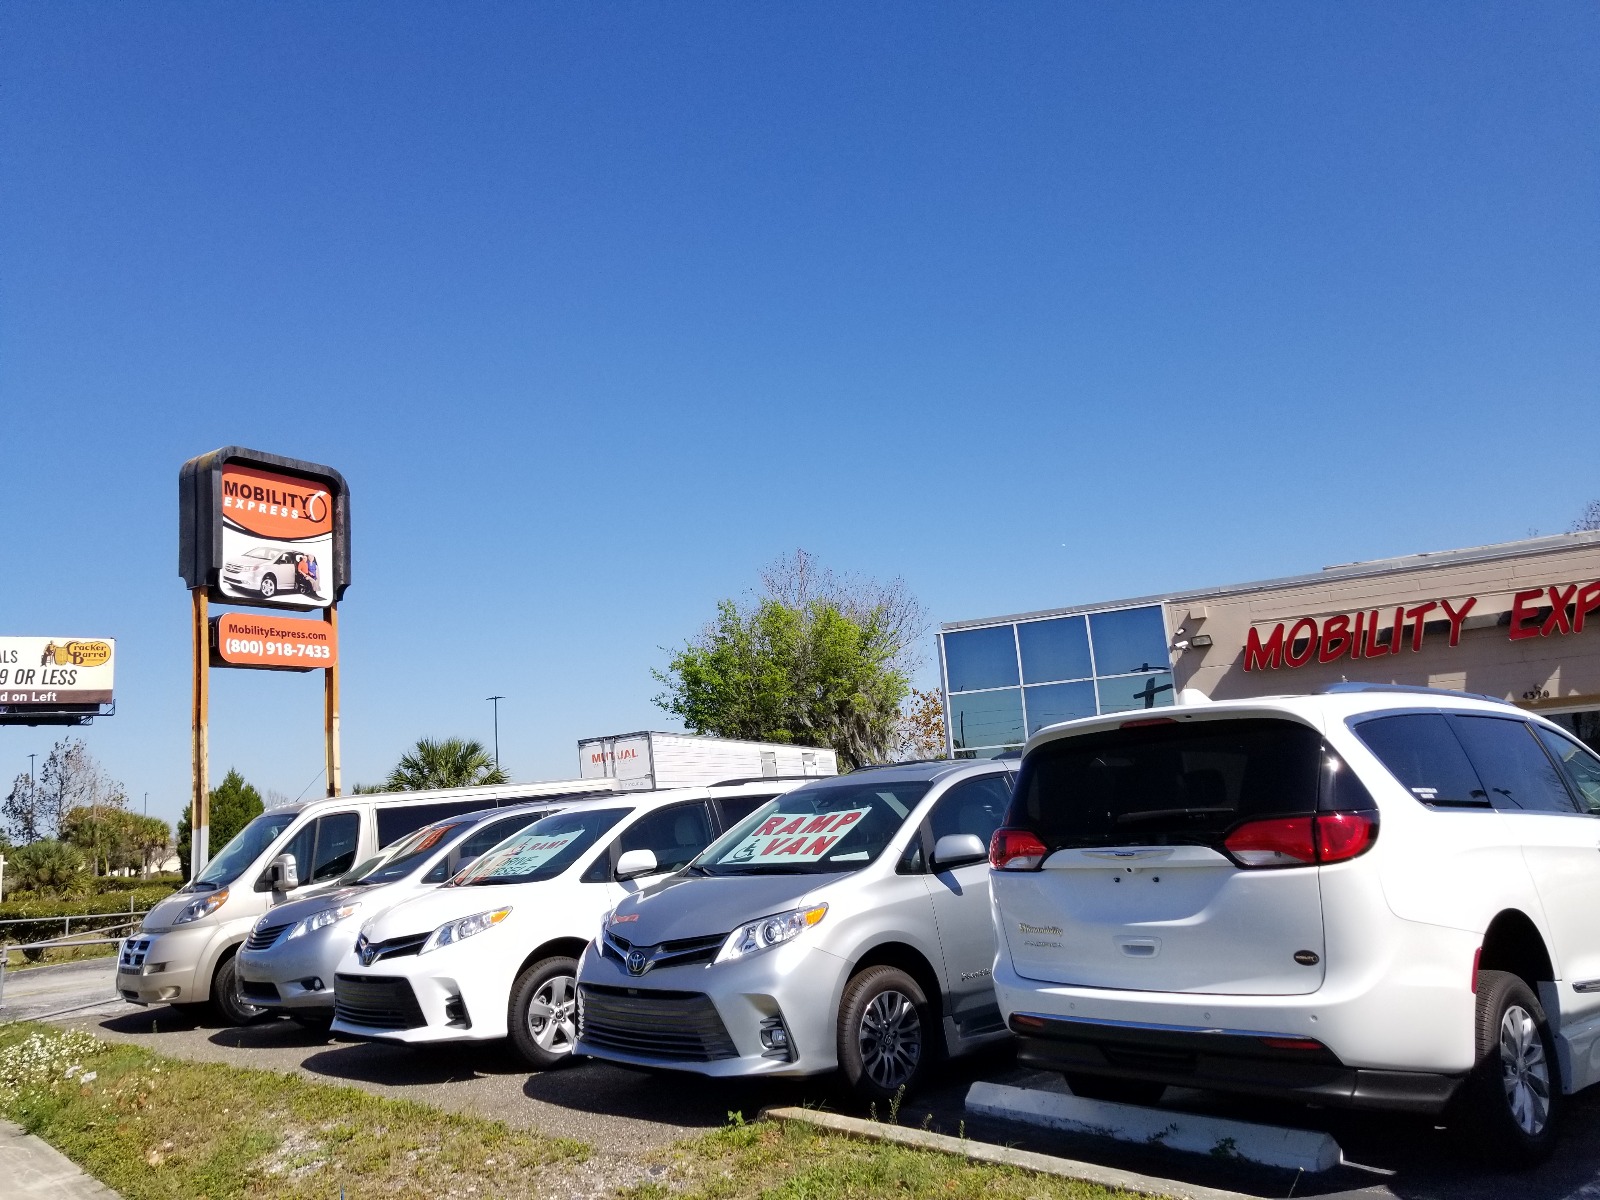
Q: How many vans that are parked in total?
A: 5